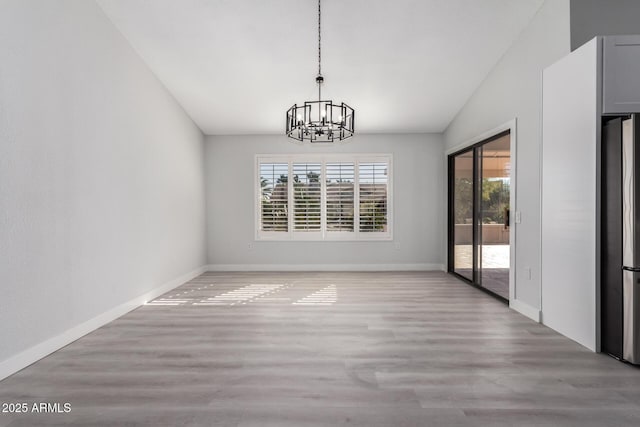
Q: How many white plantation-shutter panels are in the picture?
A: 4